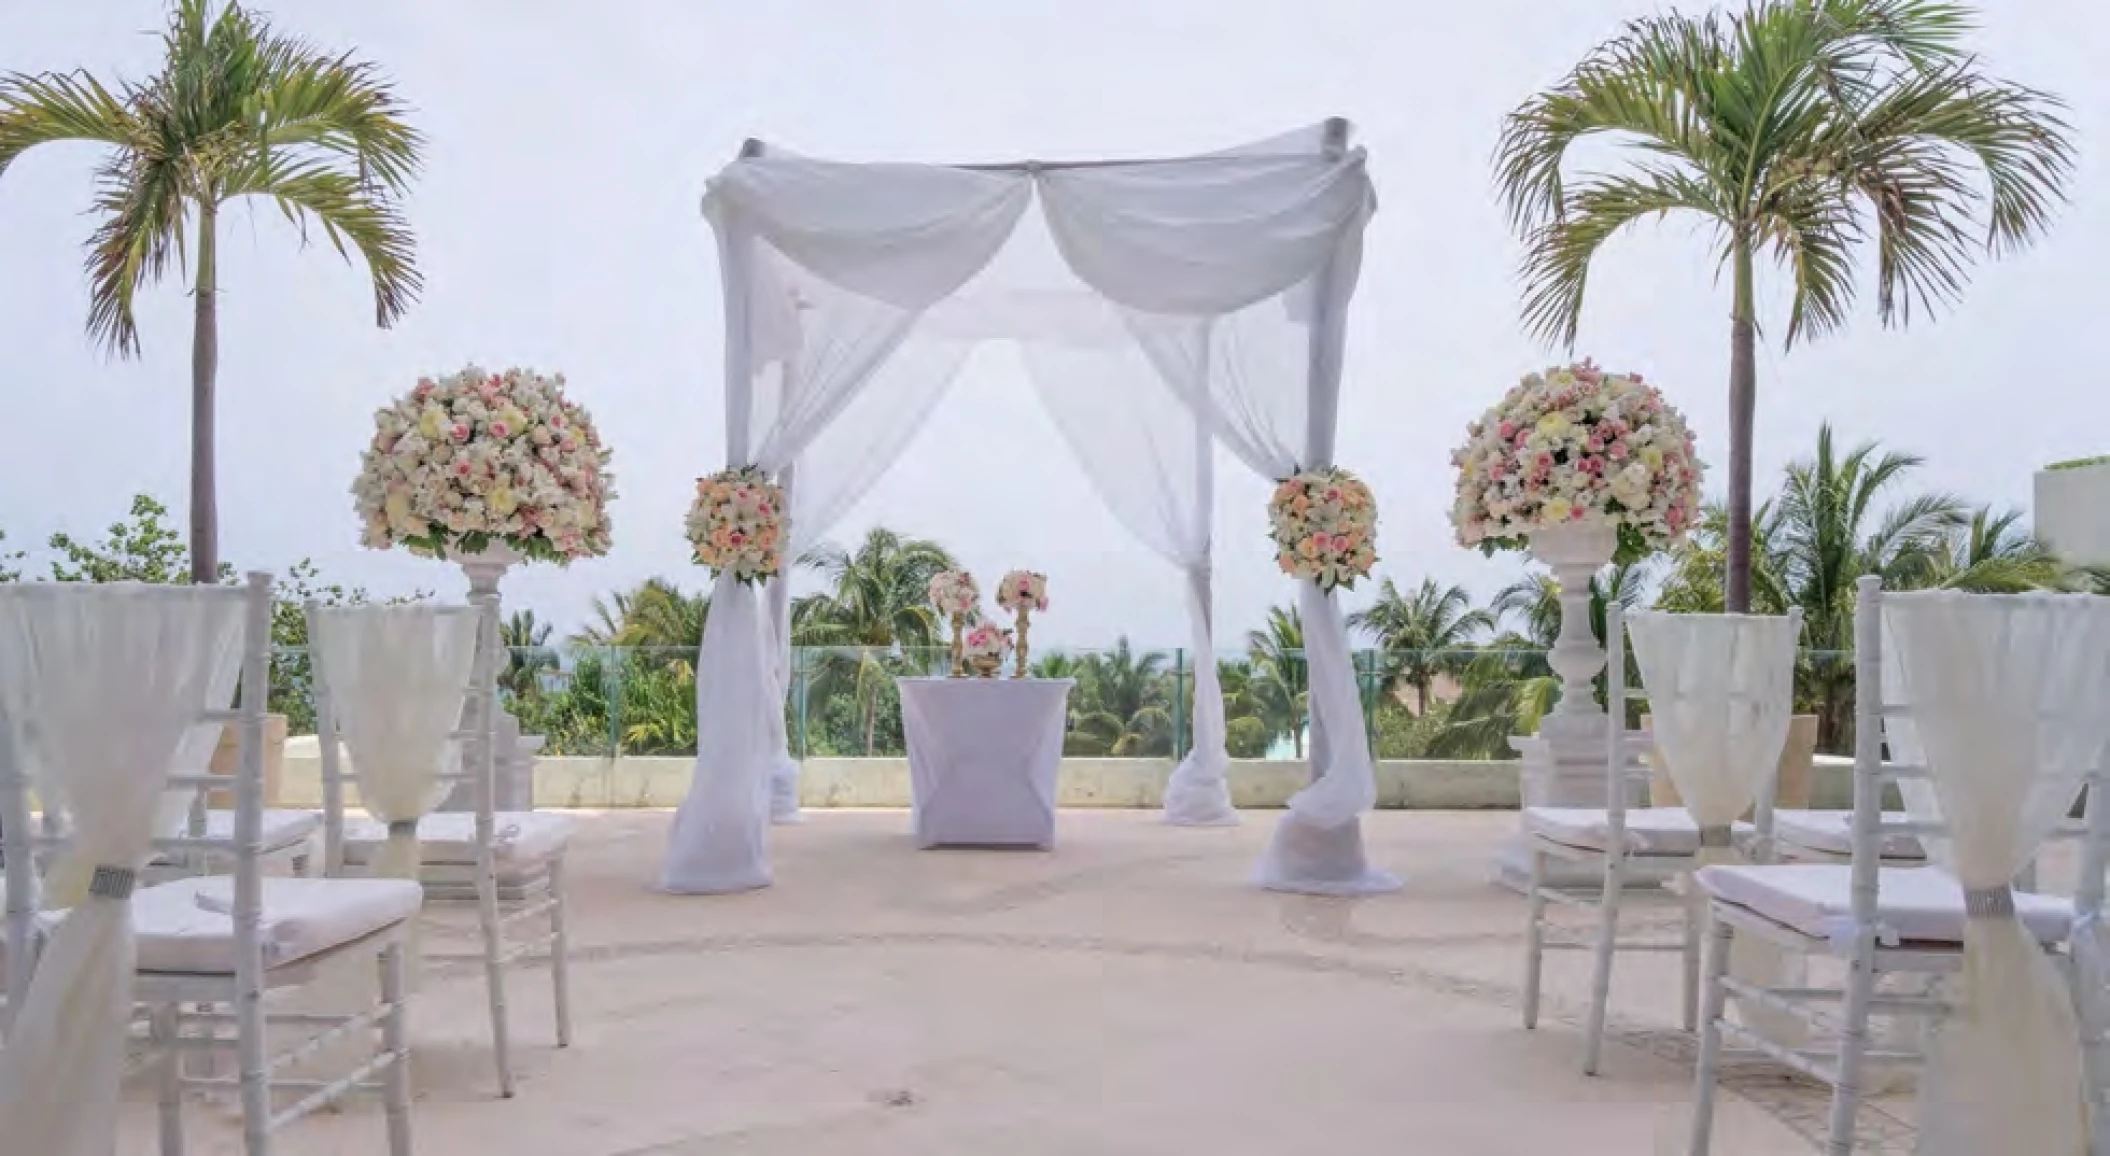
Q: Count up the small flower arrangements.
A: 3